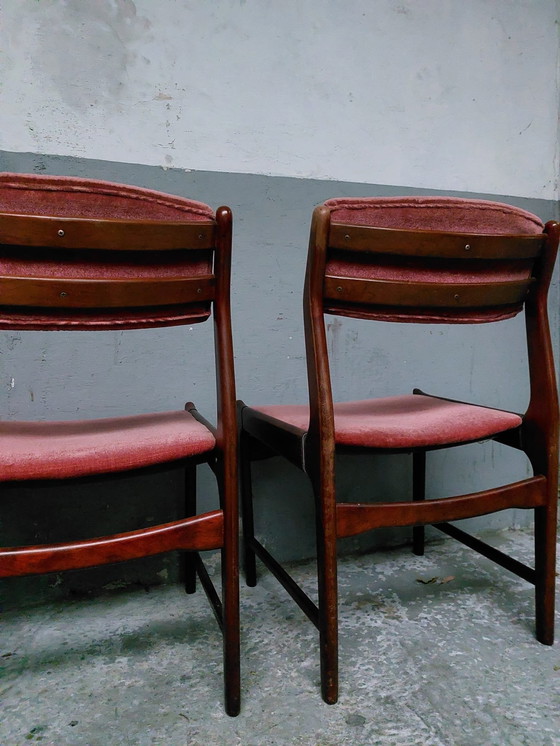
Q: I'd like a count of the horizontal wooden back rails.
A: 4